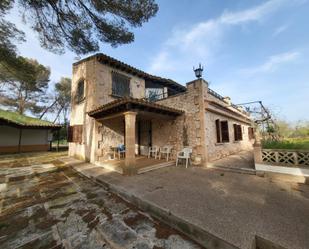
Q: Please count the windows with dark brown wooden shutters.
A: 4